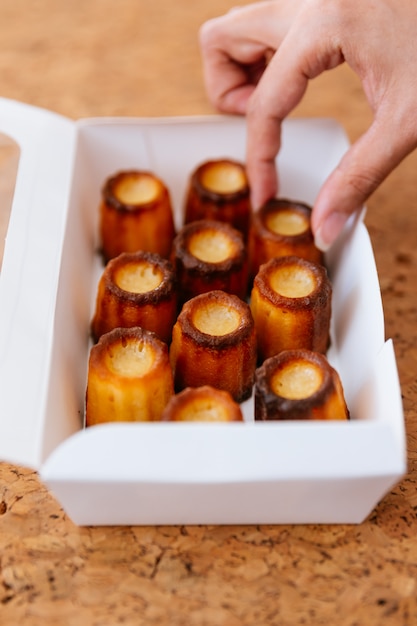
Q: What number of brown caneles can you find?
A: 10